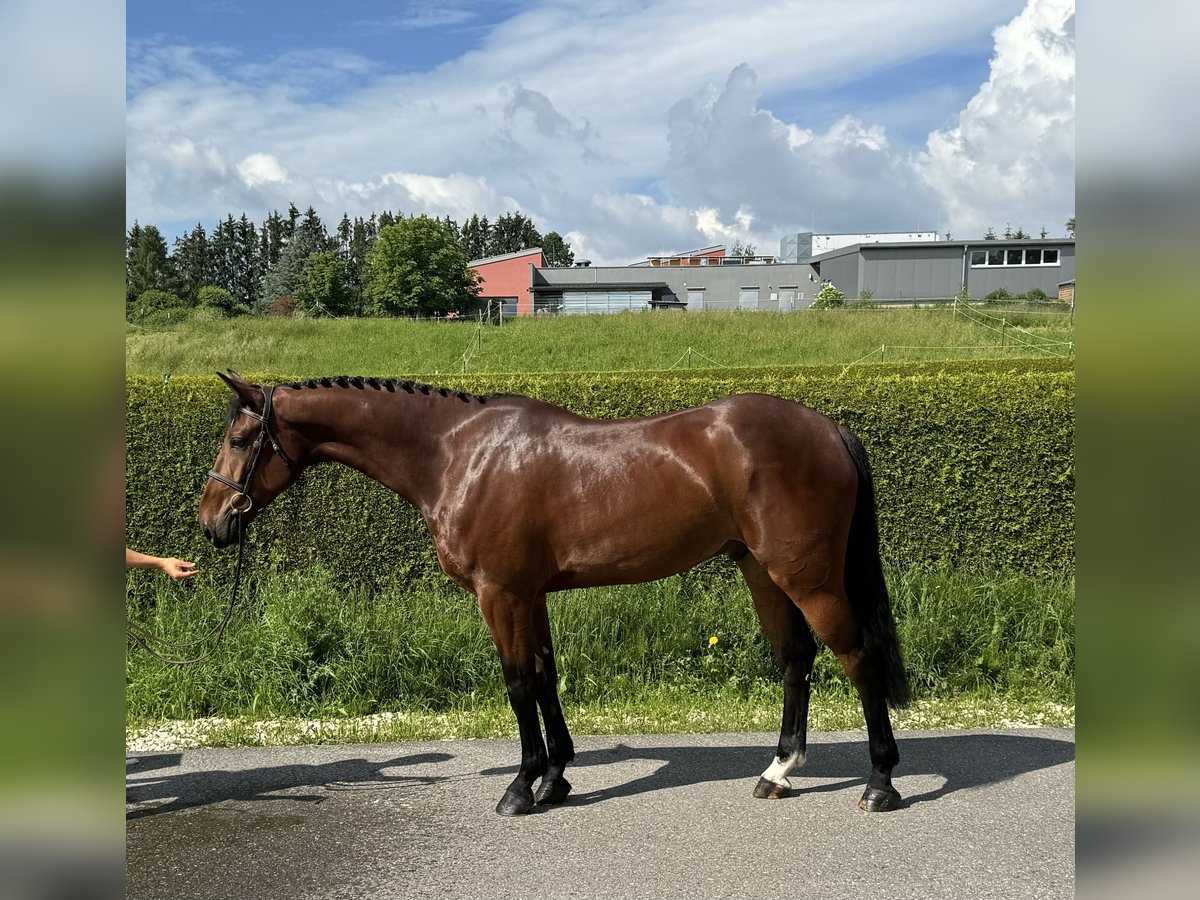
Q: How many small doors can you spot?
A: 3